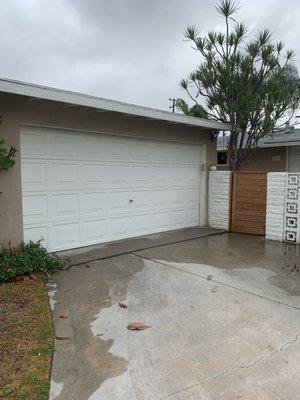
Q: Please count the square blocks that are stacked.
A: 5